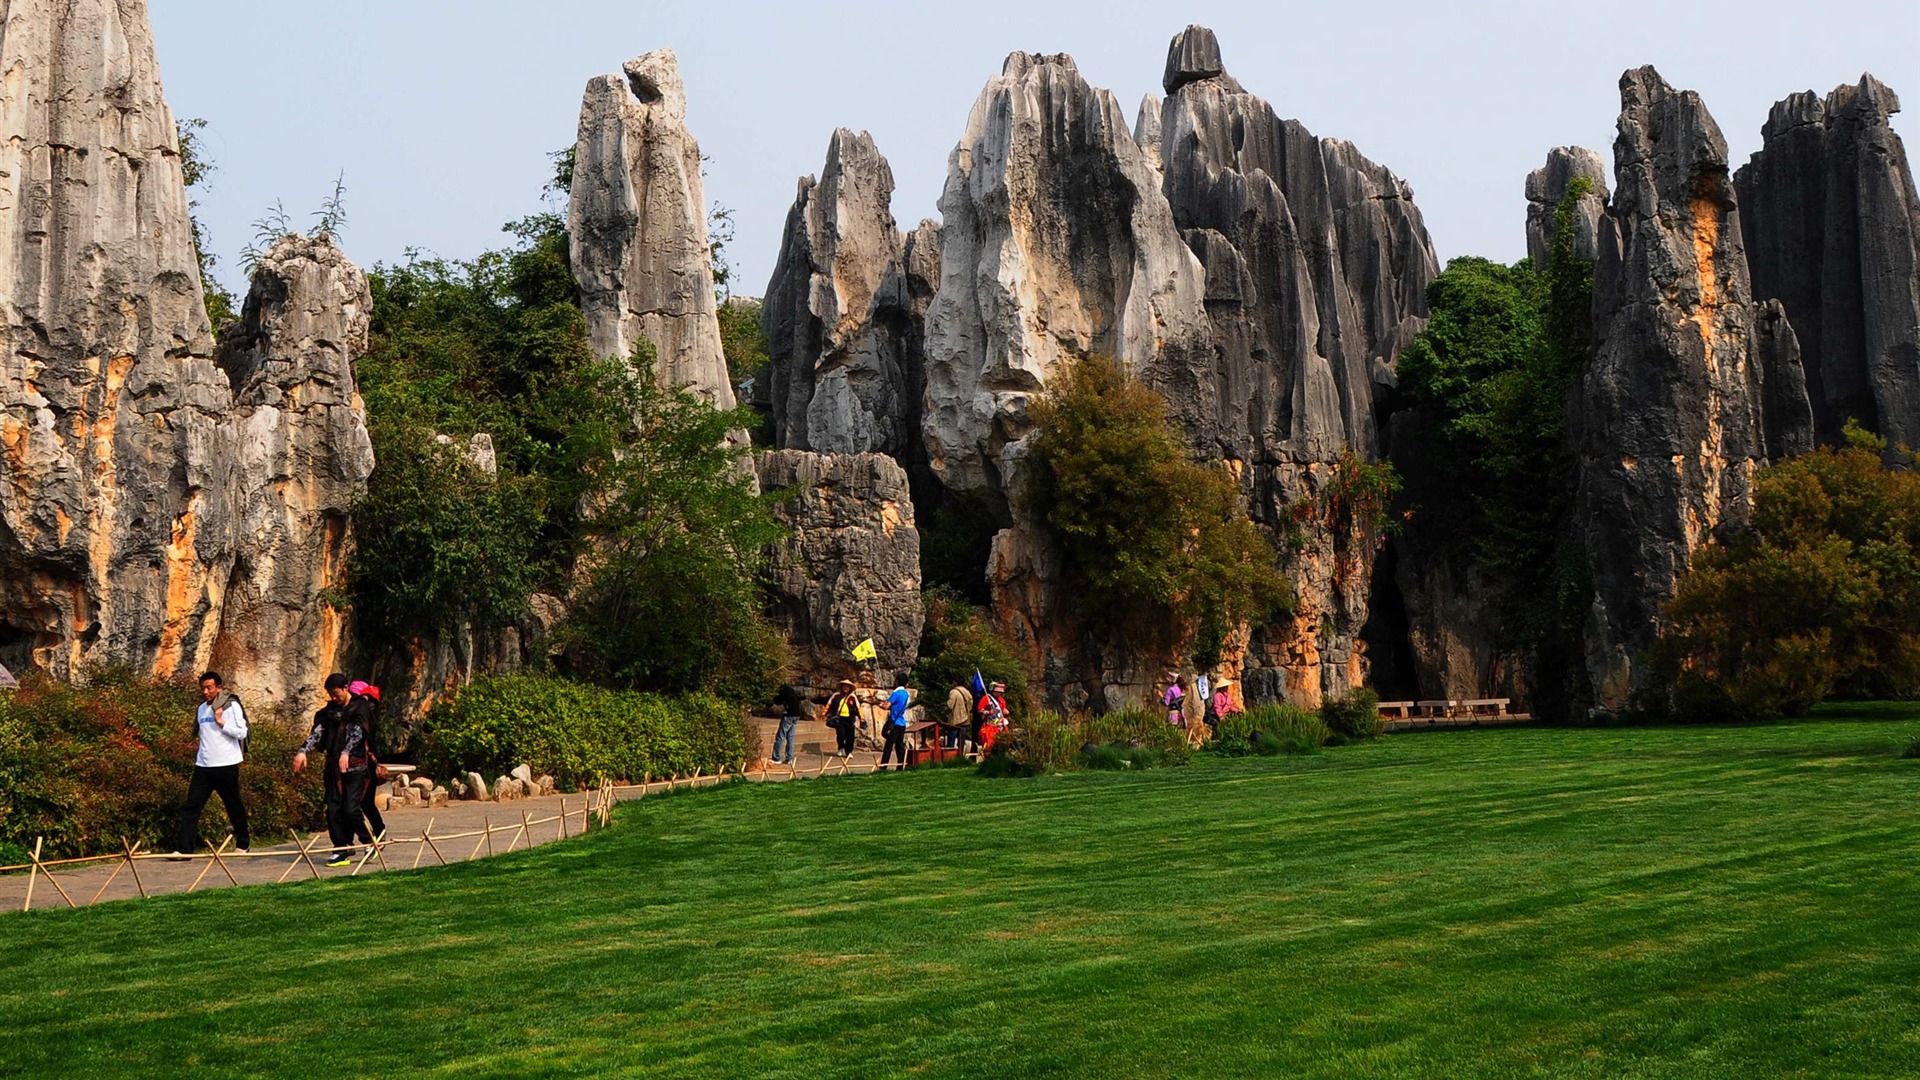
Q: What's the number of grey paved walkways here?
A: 1